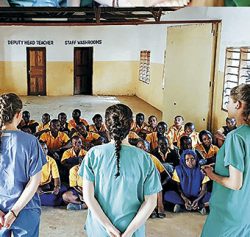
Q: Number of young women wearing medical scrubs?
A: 3